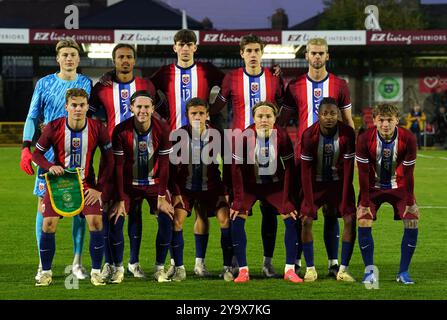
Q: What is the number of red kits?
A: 10